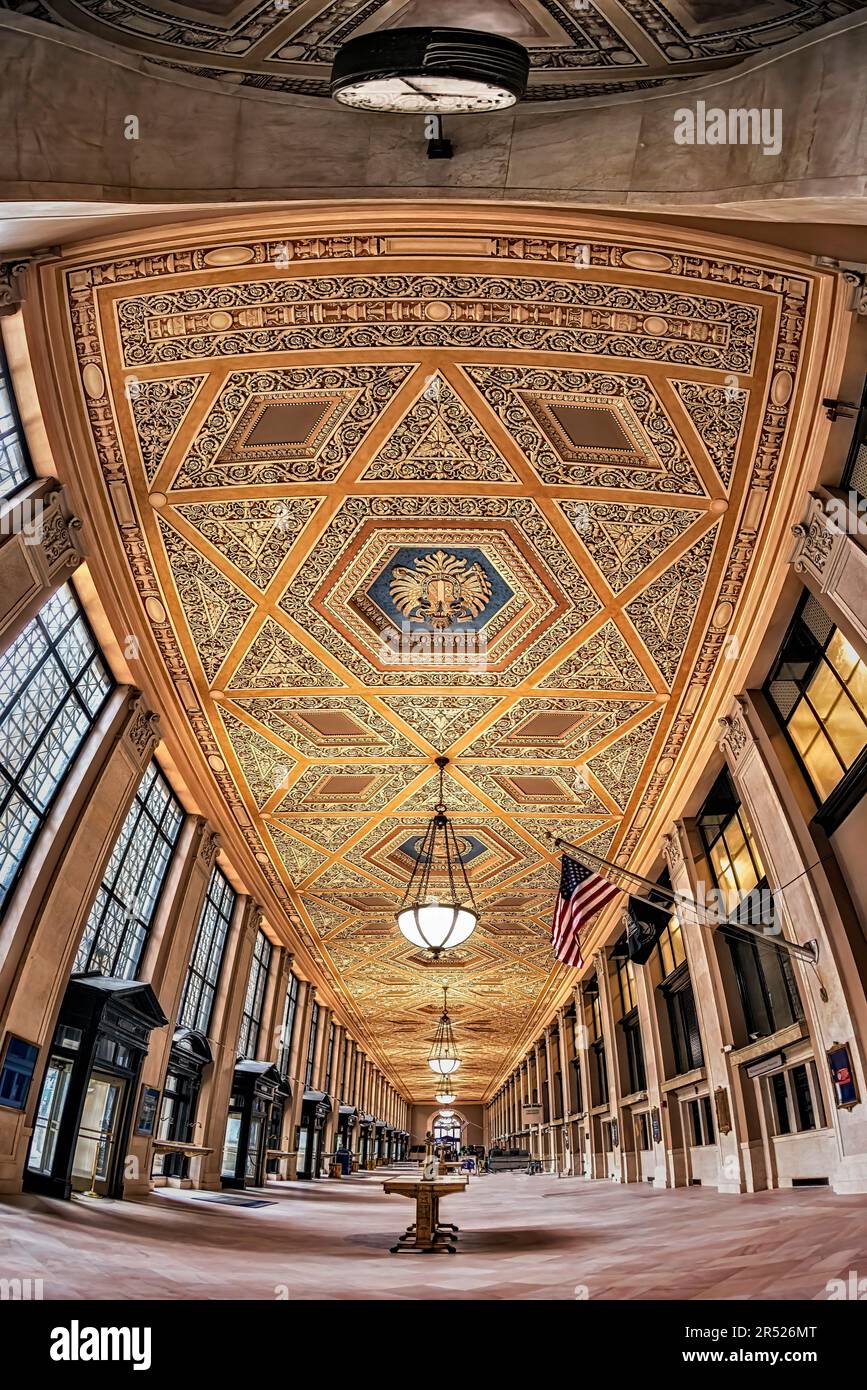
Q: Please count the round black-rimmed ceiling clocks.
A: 1